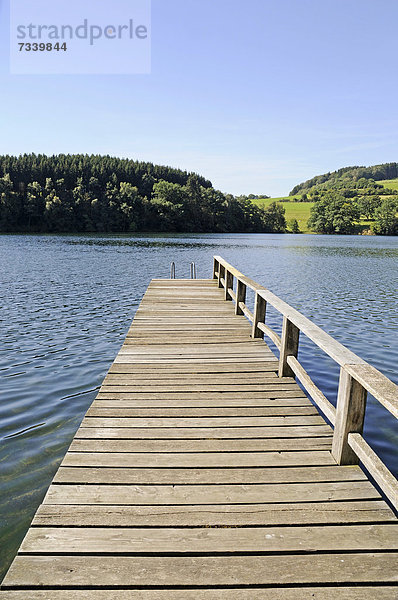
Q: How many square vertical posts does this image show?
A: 7